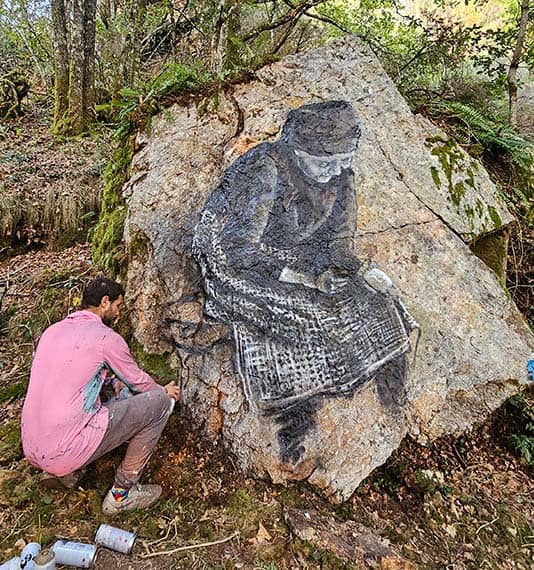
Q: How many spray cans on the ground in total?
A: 5